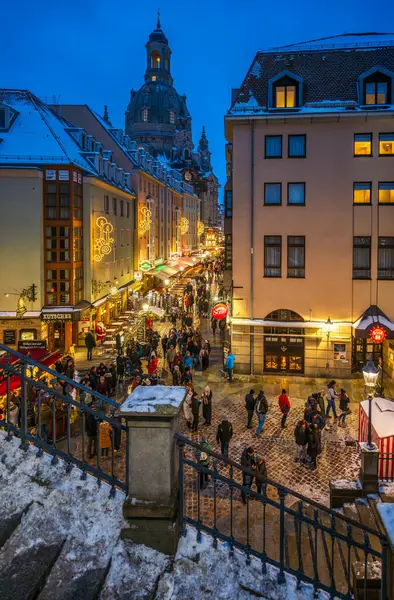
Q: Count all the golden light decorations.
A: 4